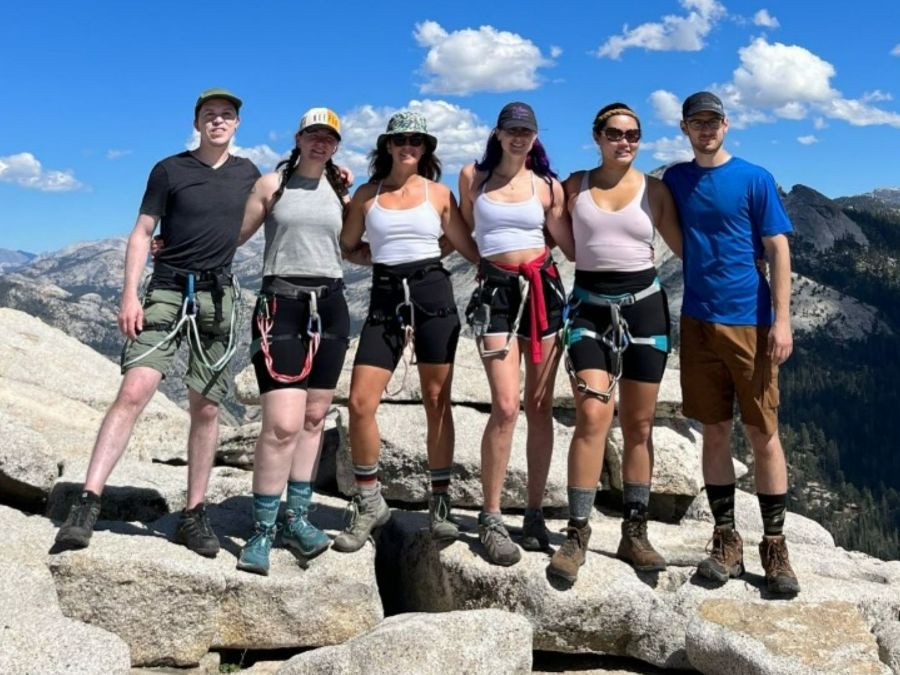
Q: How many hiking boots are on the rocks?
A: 12